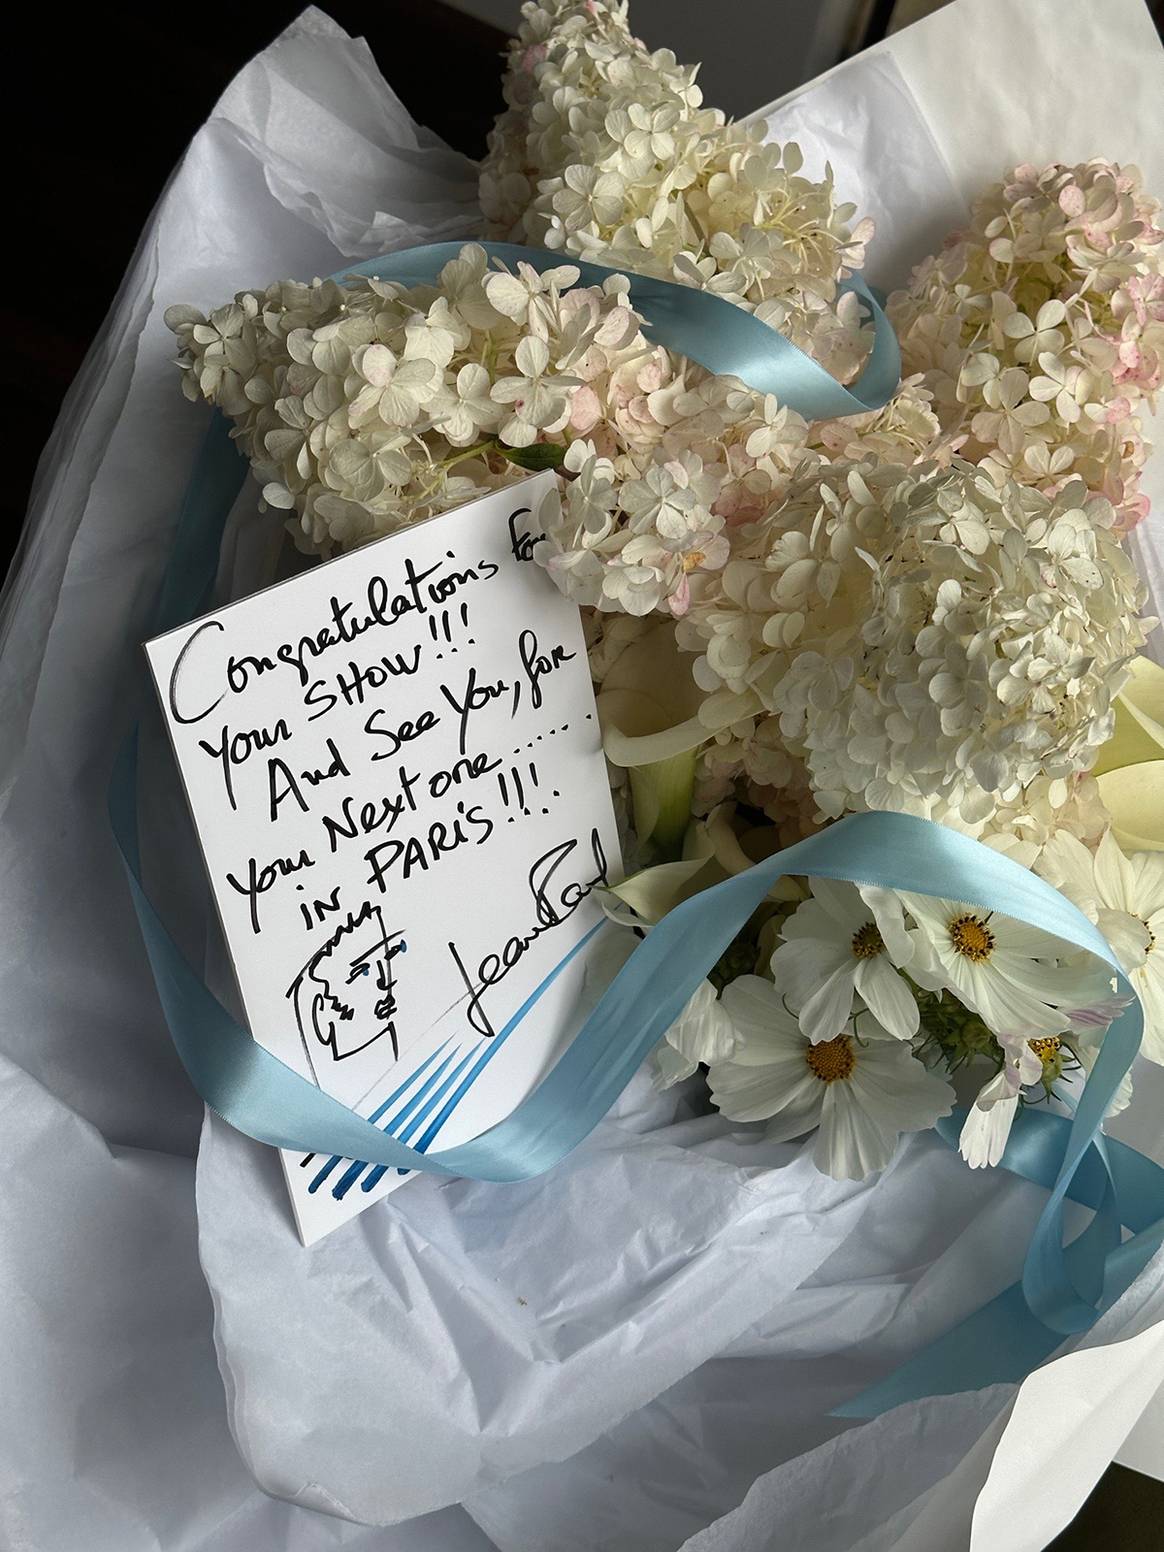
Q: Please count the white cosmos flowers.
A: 5